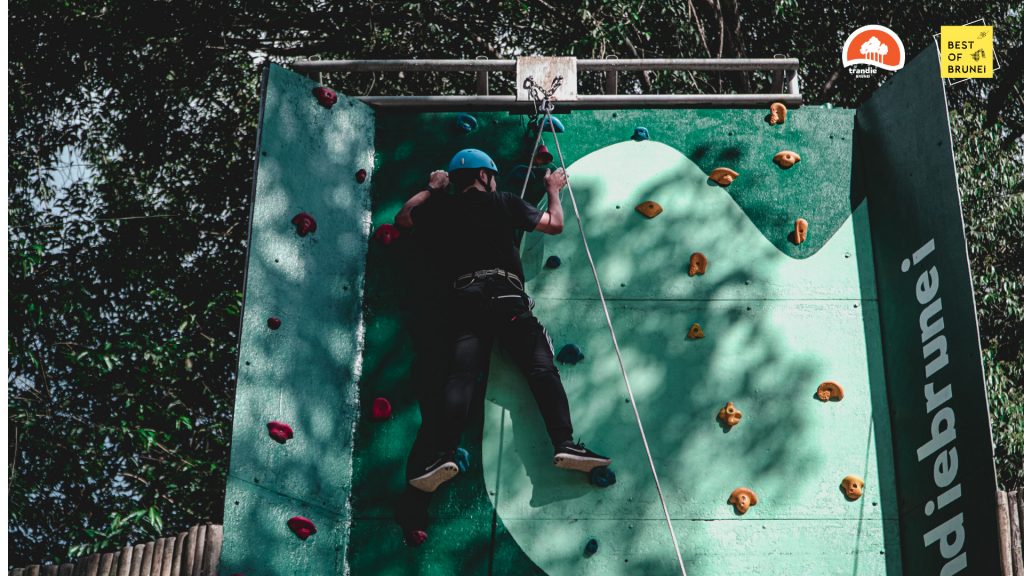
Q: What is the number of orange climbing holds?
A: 11